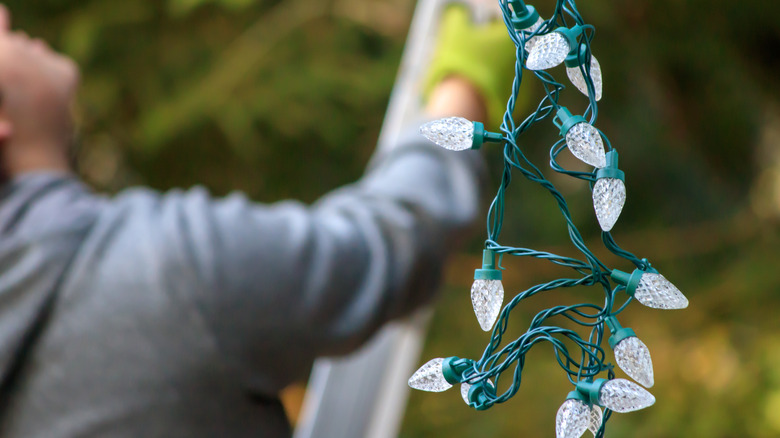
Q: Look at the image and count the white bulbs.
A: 14